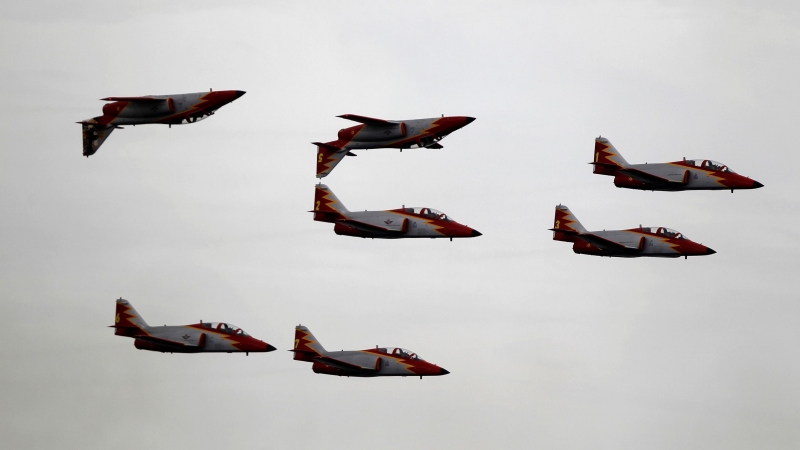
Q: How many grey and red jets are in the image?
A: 7